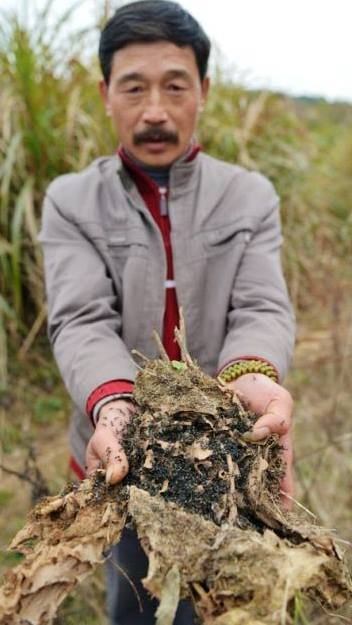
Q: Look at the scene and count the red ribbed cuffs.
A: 2